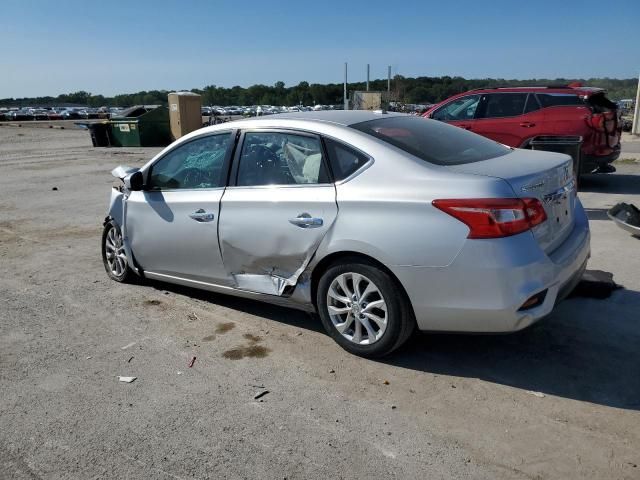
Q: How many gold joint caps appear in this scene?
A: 0